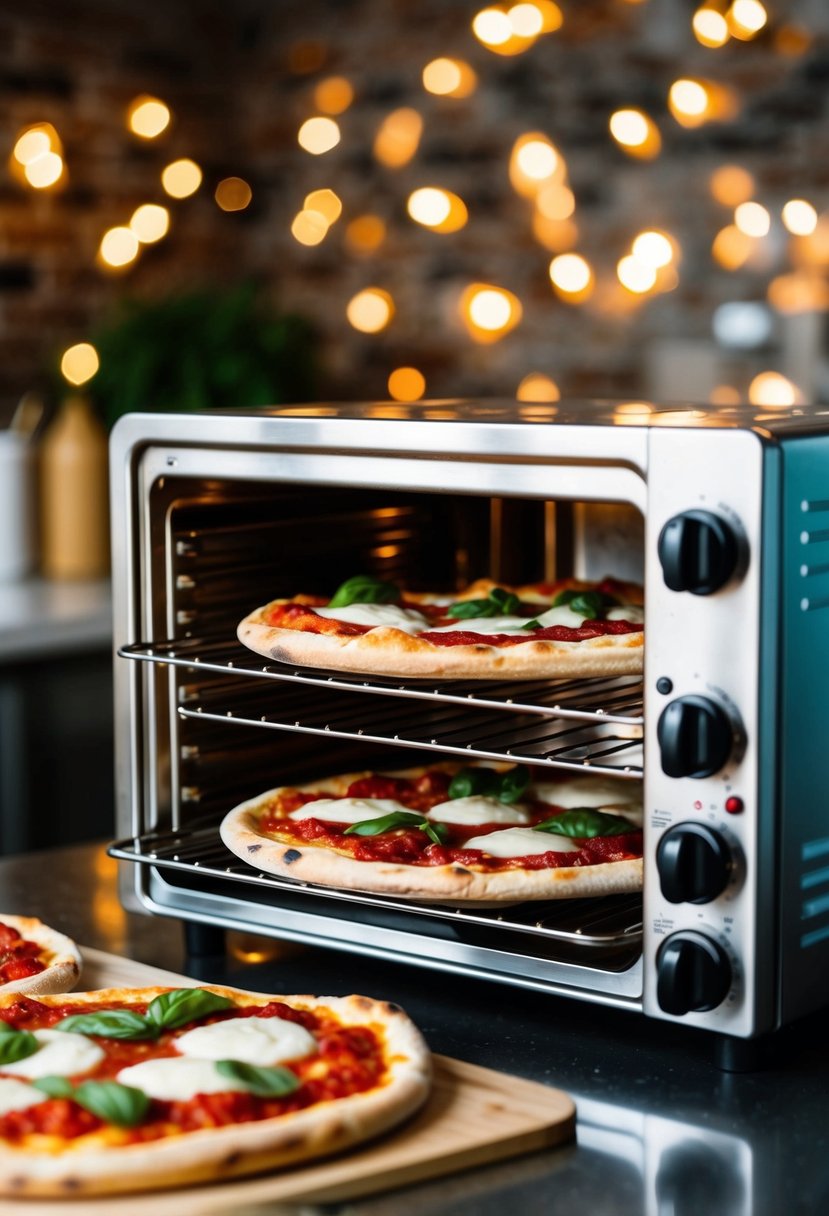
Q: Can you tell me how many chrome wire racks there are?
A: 3